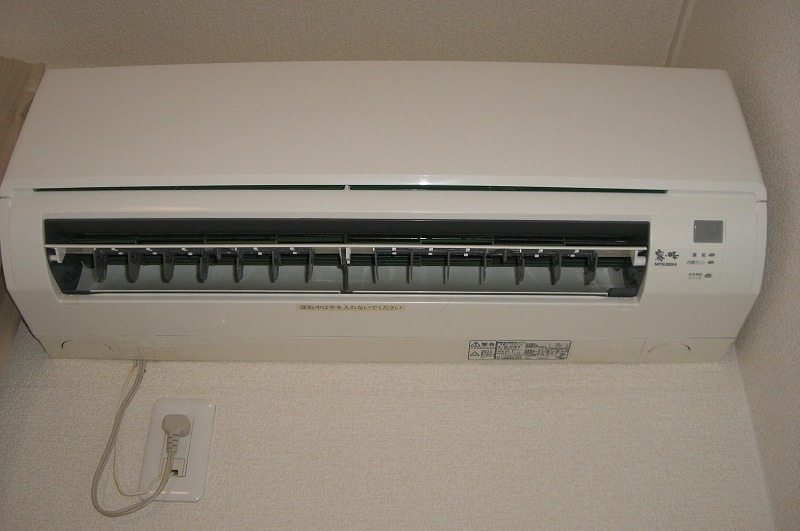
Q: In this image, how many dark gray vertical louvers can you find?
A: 14